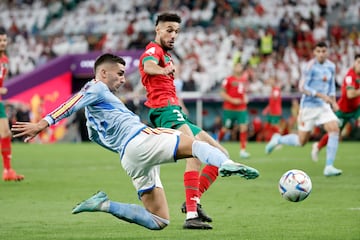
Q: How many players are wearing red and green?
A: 5